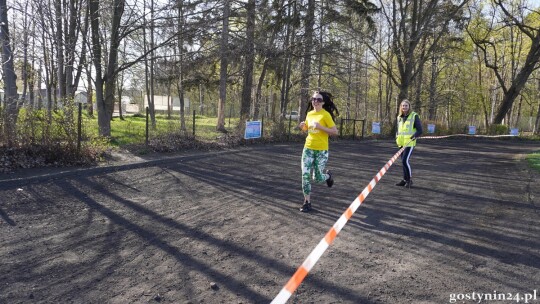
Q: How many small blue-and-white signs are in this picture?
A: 5